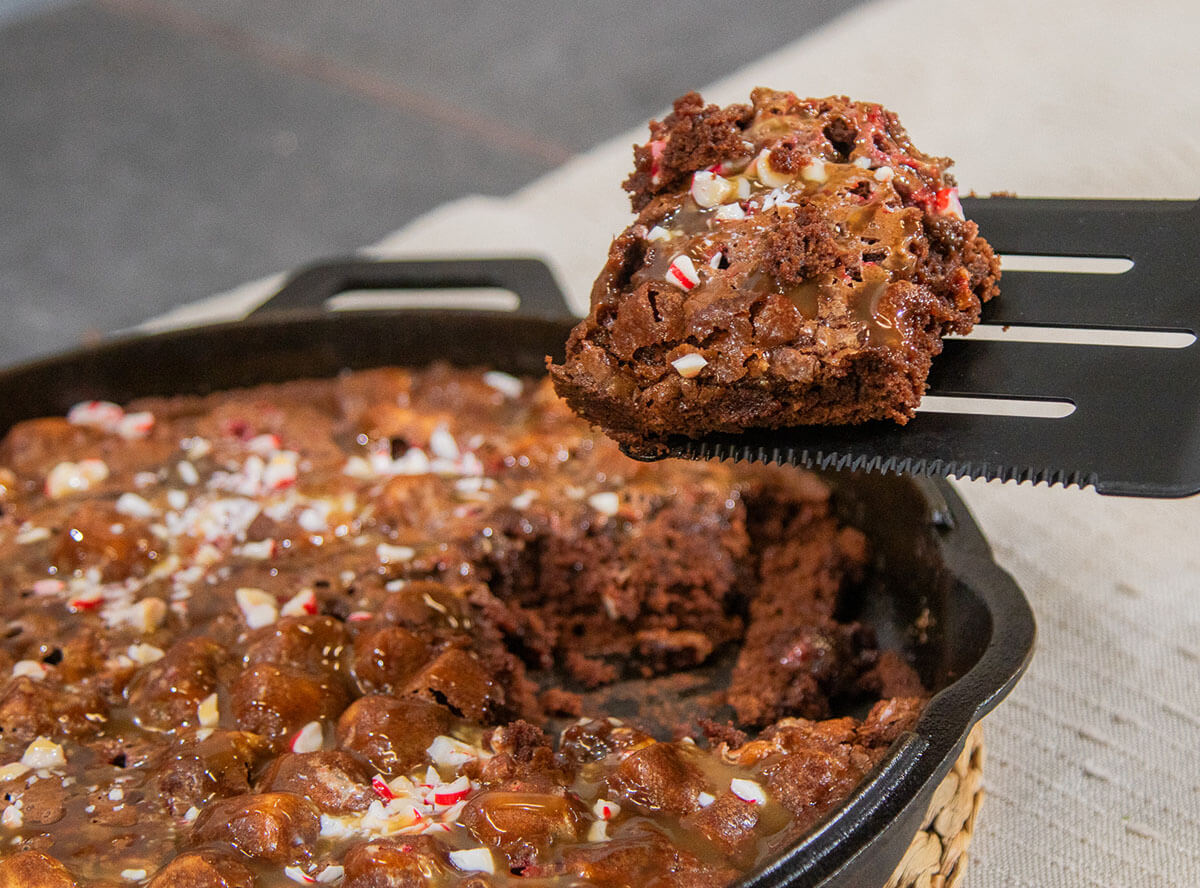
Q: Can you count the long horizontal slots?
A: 3